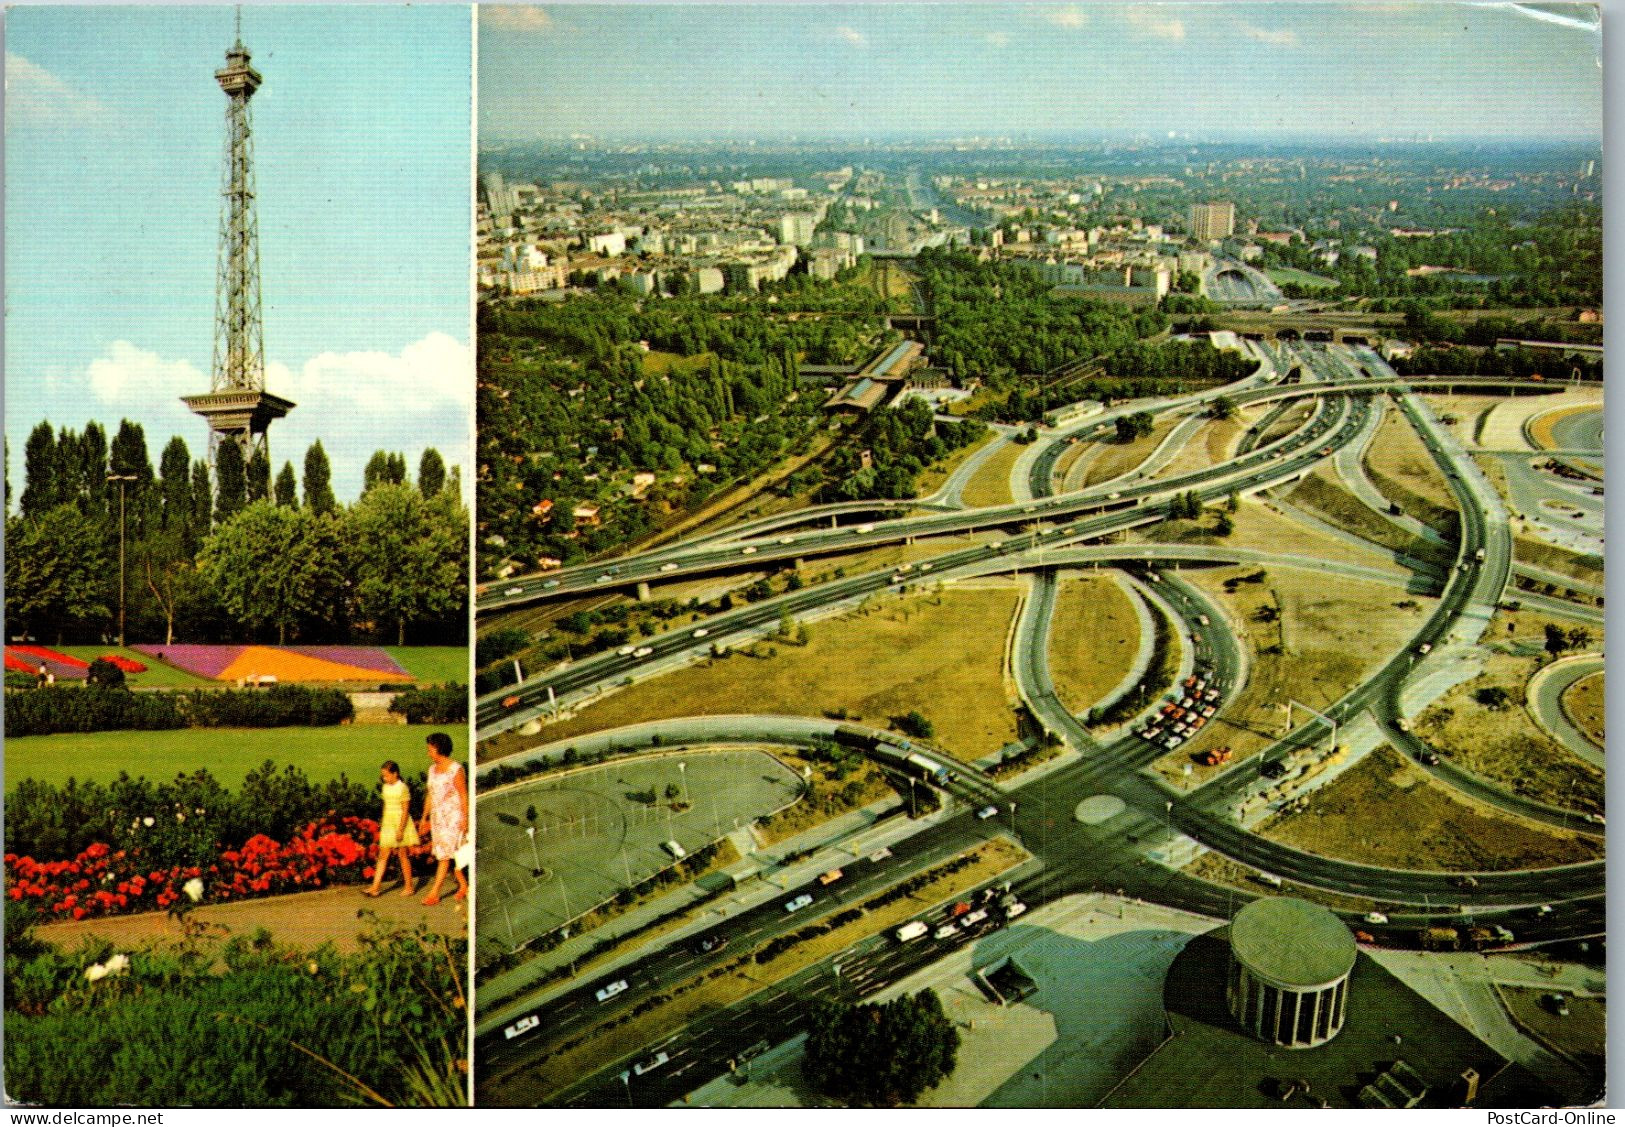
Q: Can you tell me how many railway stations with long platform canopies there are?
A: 1